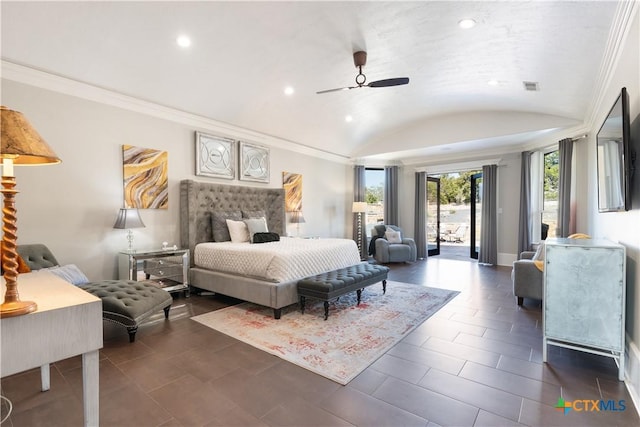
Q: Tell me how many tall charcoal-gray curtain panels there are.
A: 6